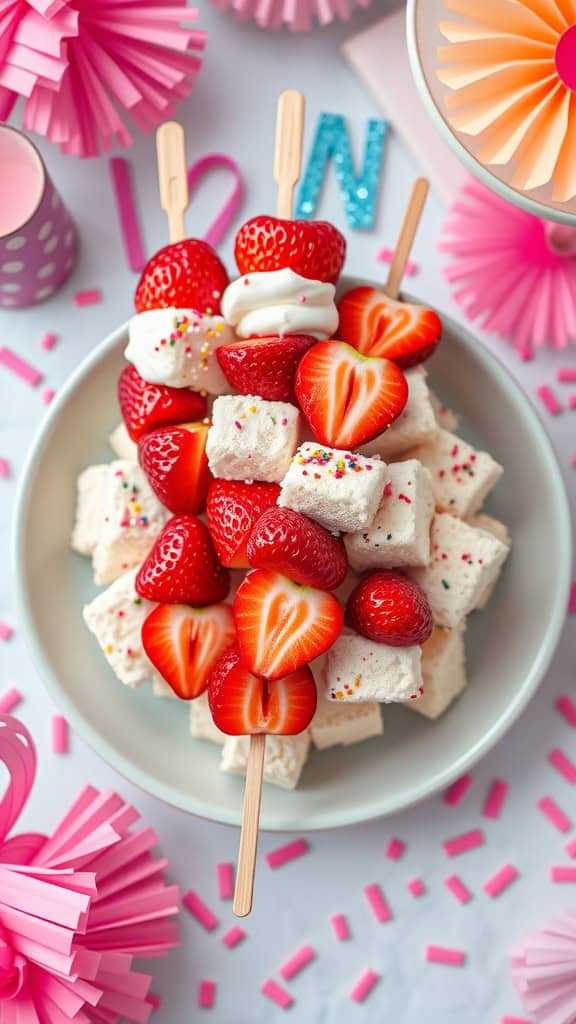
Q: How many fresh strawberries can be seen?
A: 14